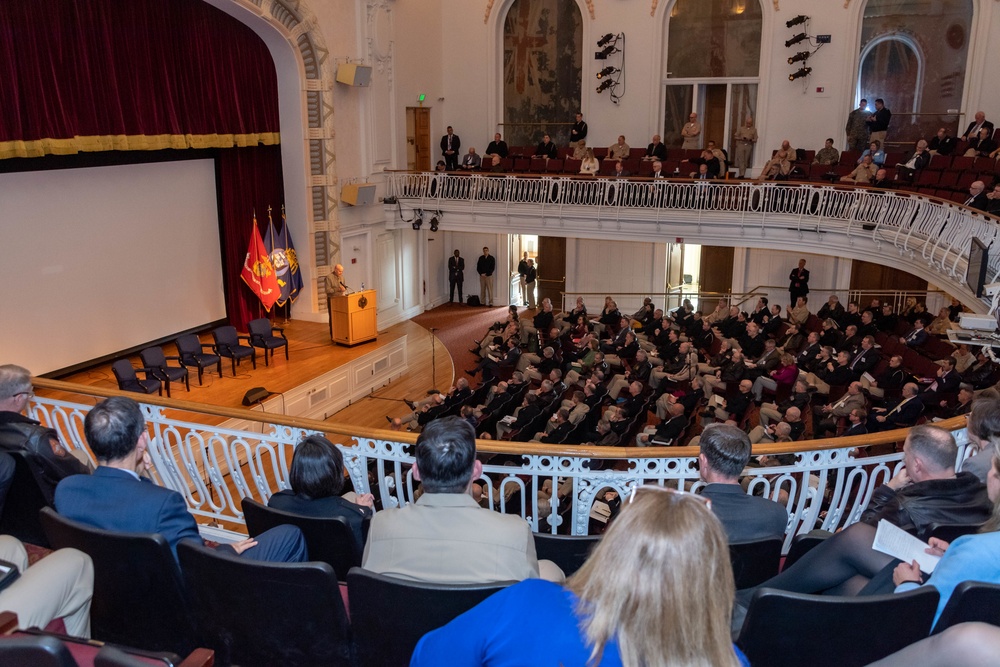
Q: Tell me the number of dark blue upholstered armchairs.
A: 5